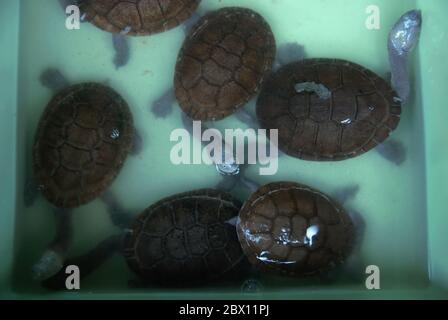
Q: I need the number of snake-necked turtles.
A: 6